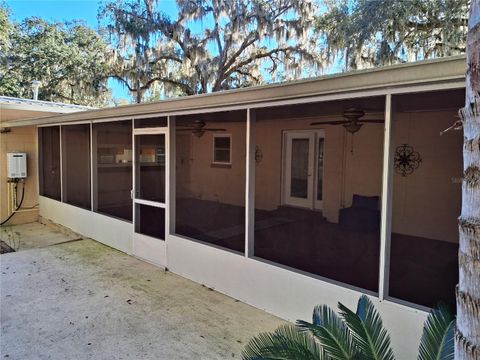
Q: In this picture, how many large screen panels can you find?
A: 6